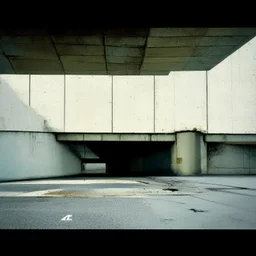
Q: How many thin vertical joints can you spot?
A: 5